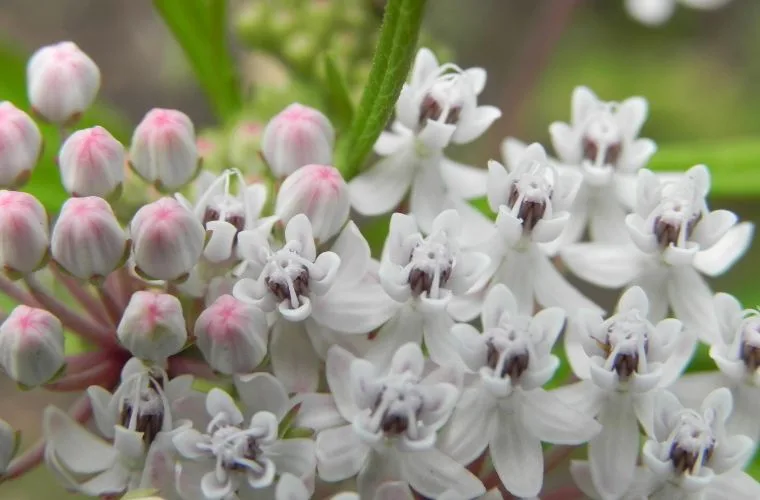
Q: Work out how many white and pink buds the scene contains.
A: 12